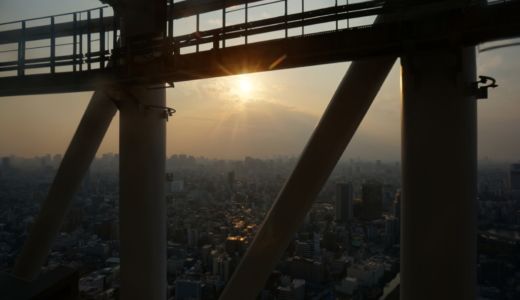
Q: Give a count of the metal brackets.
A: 2